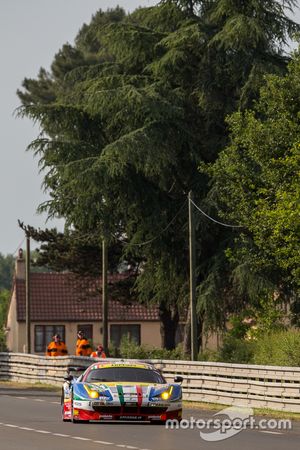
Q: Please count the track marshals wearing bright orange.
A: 3